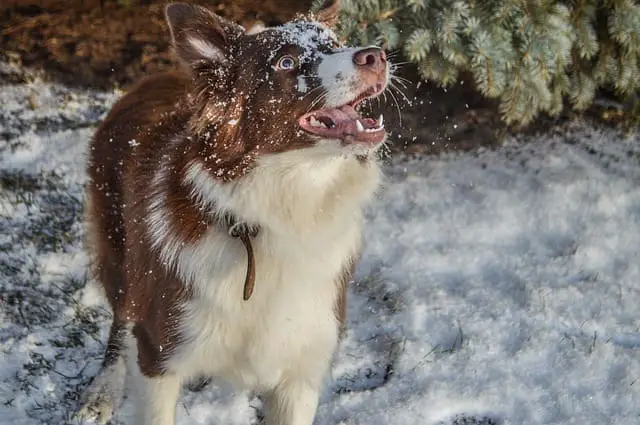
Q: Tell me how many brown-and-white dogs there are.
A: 1